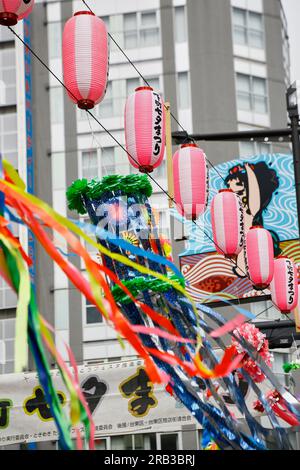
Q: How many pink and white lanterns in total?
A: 7